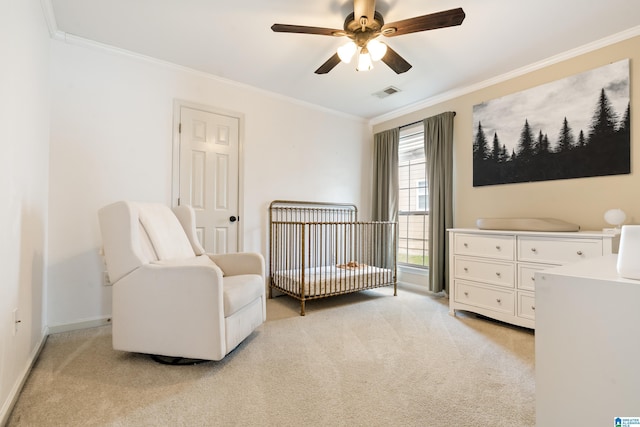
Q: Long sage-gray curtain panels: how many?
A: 2